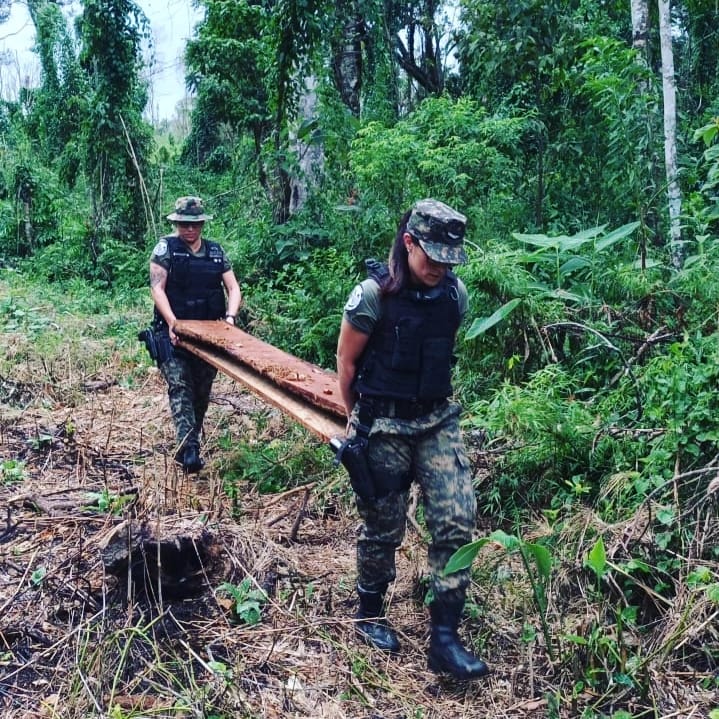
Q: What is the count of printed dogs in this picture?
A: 0